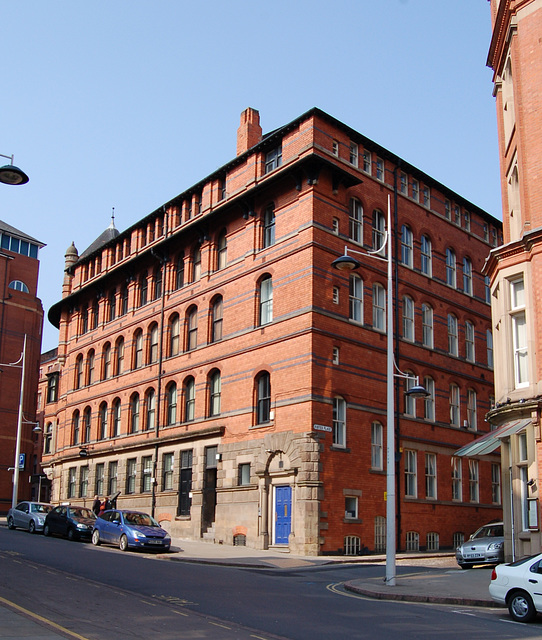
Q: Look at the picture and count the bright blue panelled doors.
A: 1